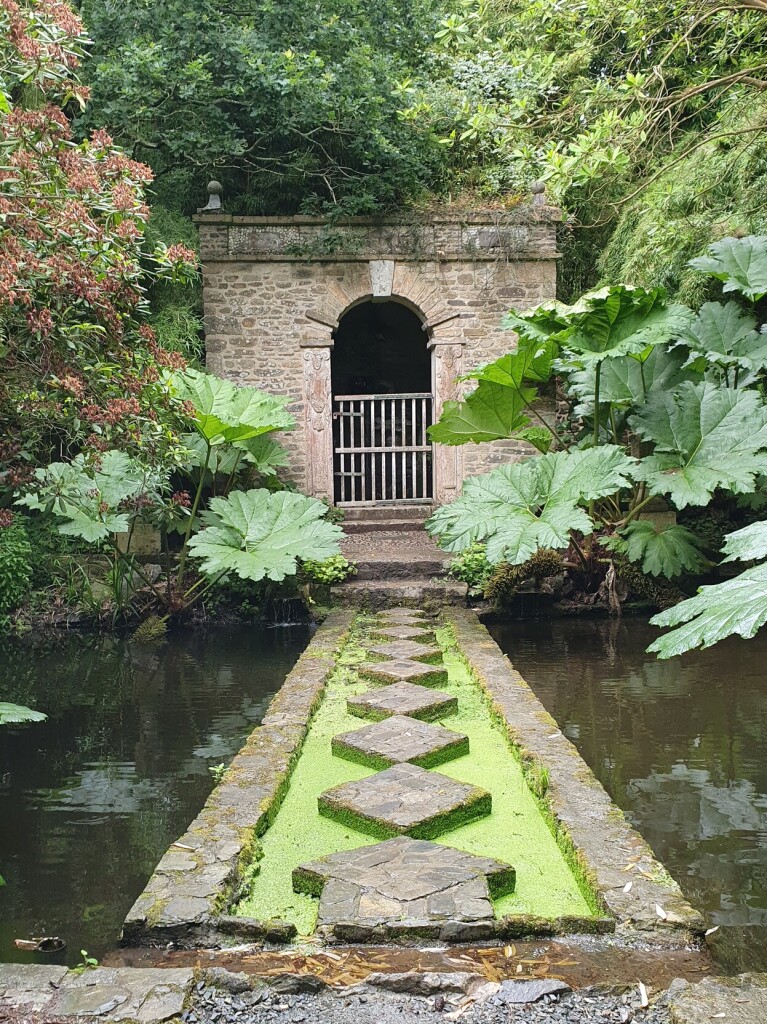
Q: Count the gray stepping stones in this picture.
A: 9